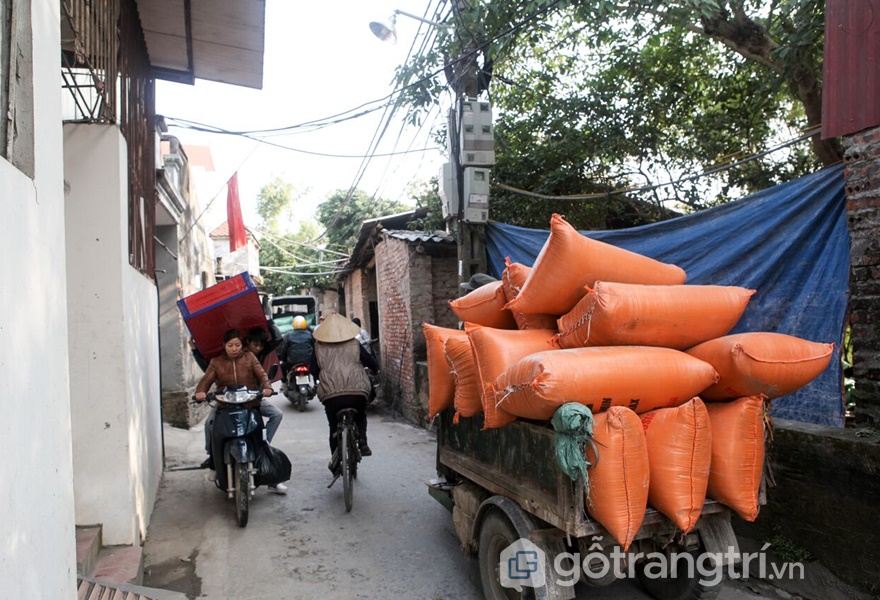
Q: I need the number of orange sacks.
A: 12